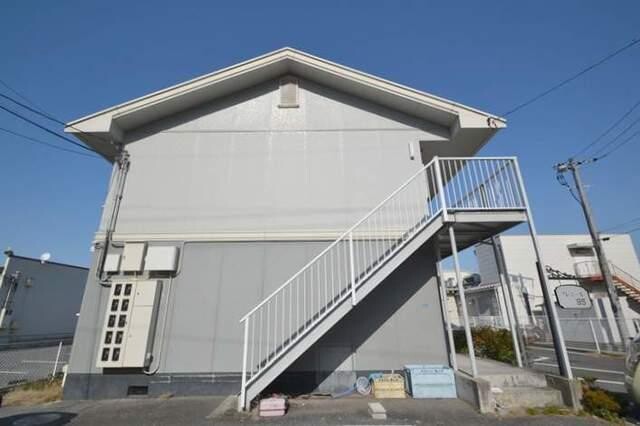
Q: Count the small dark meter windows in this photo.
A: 10